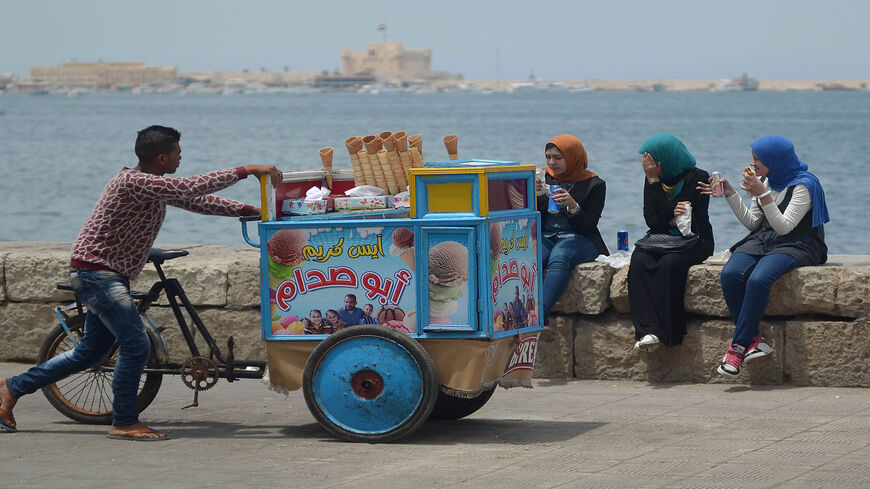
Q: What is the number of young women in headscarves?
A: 3